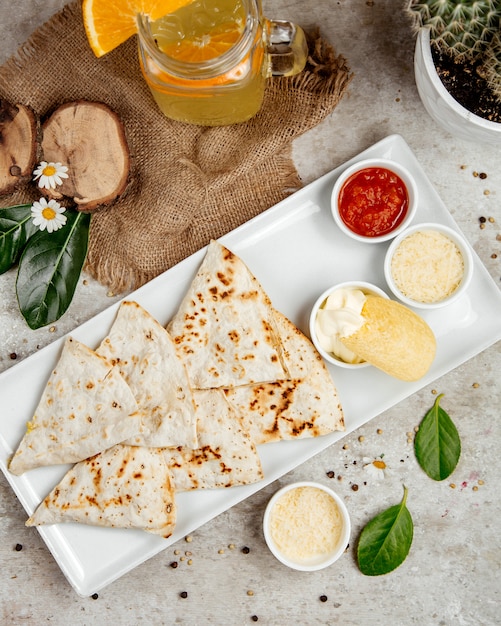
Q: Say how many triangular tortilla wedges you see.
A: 6